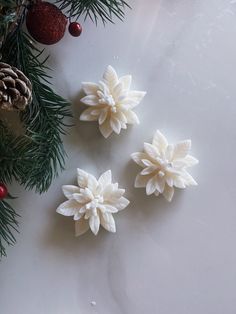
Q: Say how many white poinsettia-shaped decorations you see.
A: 3